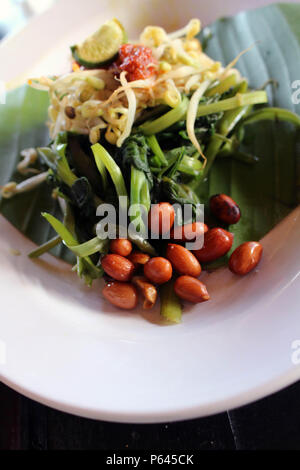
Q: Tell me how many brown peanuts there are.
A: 13